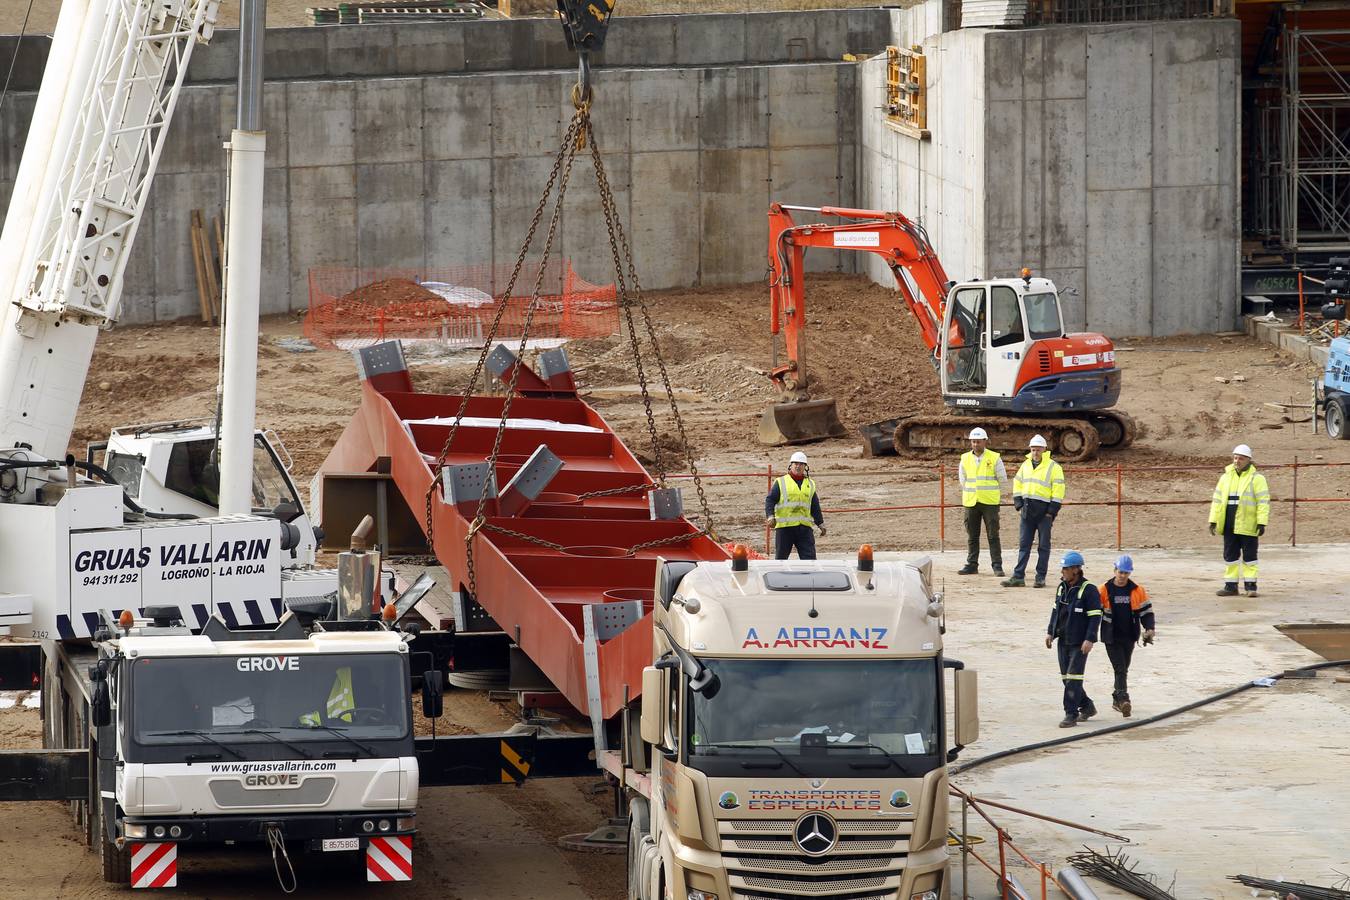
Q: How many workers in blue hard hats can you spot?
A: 2